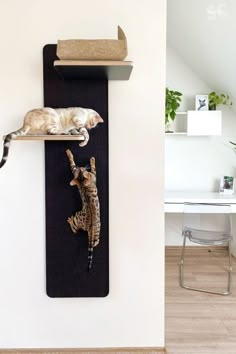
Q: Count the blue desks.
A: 0